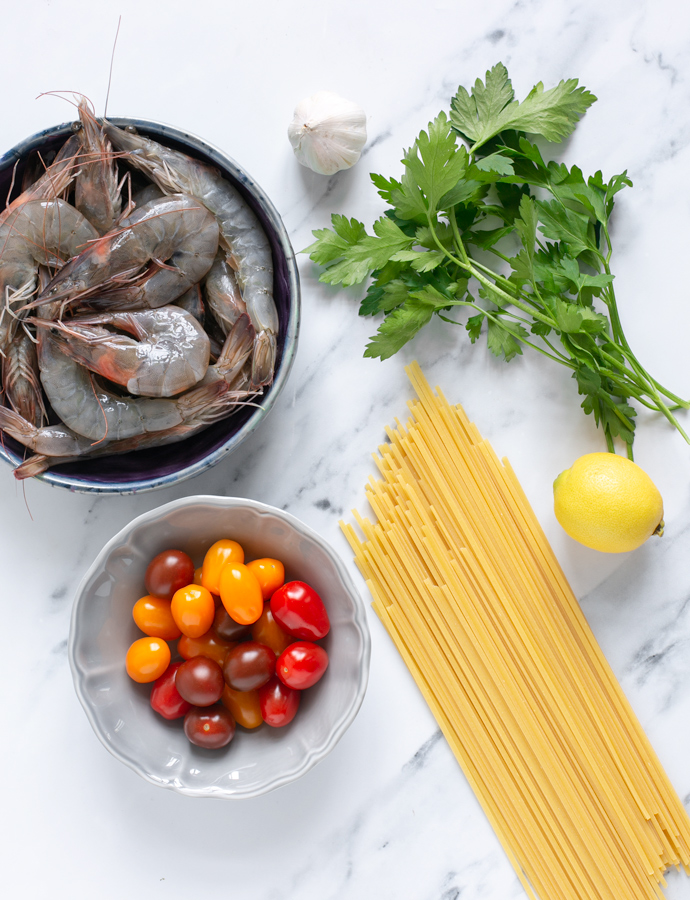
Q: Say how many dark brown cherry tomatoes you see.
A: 5